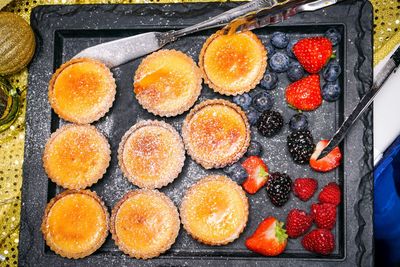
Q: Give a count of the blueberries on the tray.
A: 15